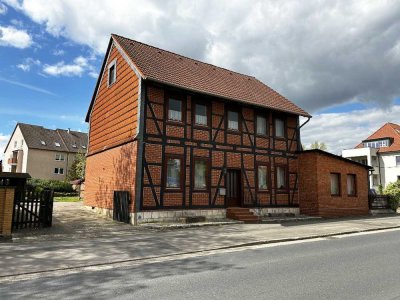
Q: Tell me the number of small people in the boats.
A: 0